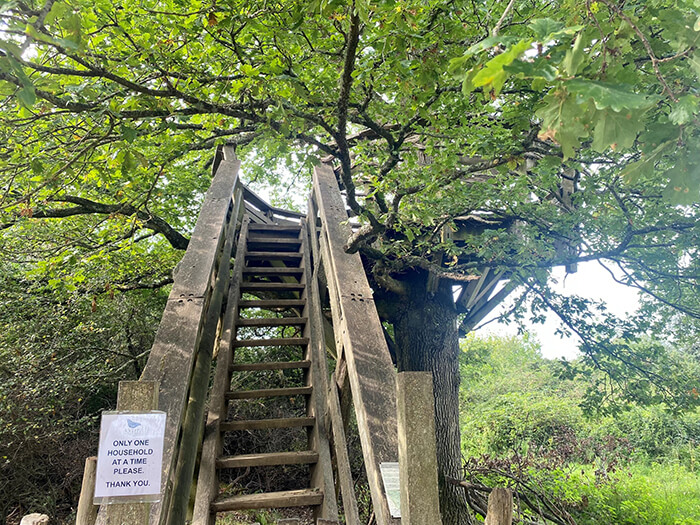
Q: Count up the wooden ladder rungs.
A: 13